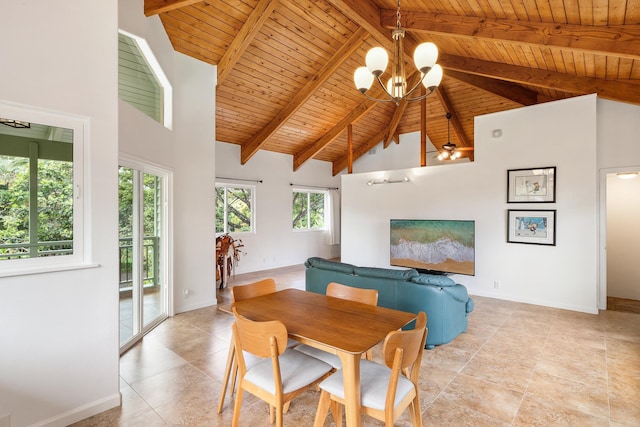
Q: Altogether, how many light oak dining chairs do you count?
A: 4